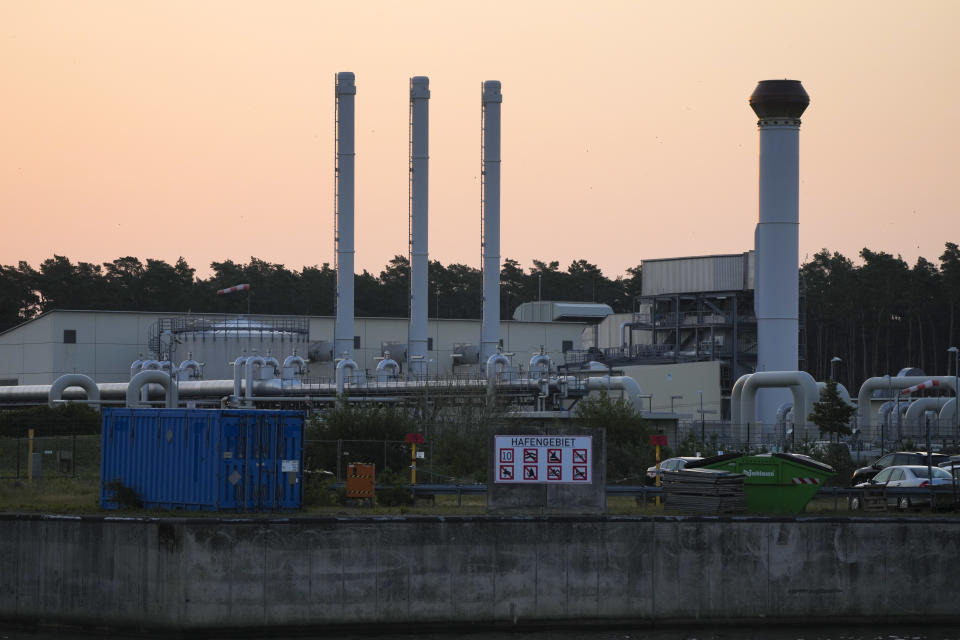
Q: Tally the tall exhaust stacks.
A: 4